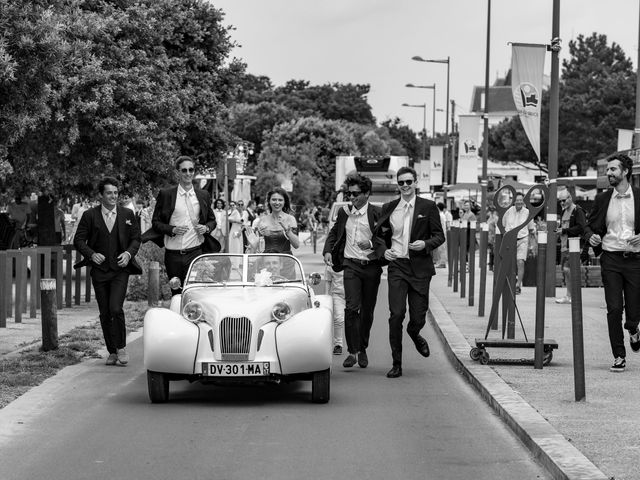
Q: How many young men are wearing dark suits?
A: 5